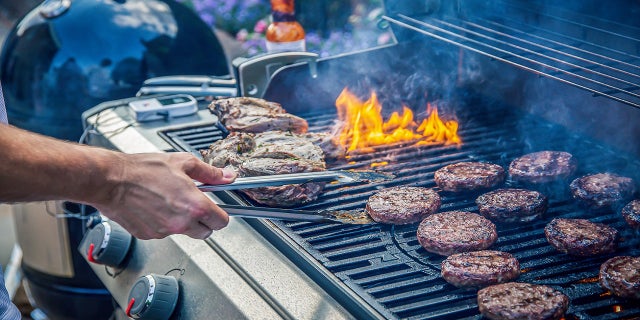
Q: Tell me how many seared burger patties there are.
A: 11